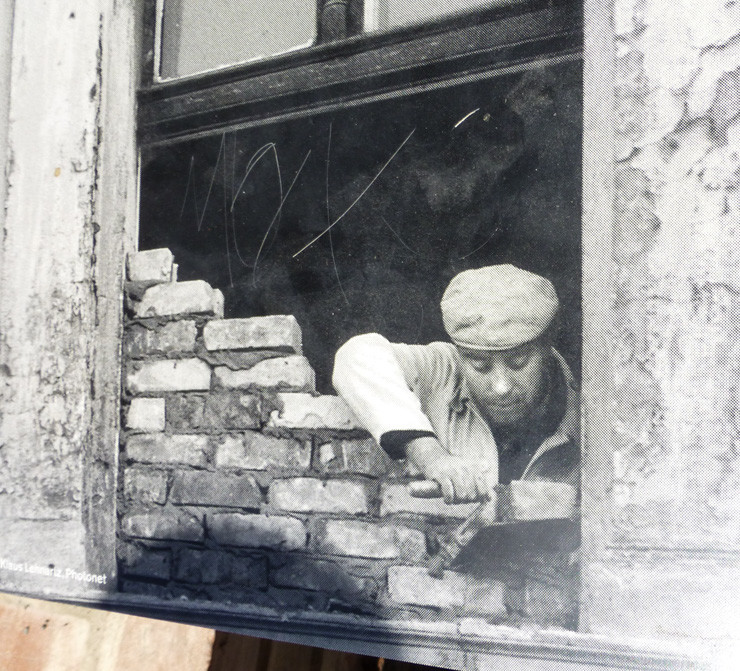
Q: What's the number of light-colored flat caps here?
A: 1